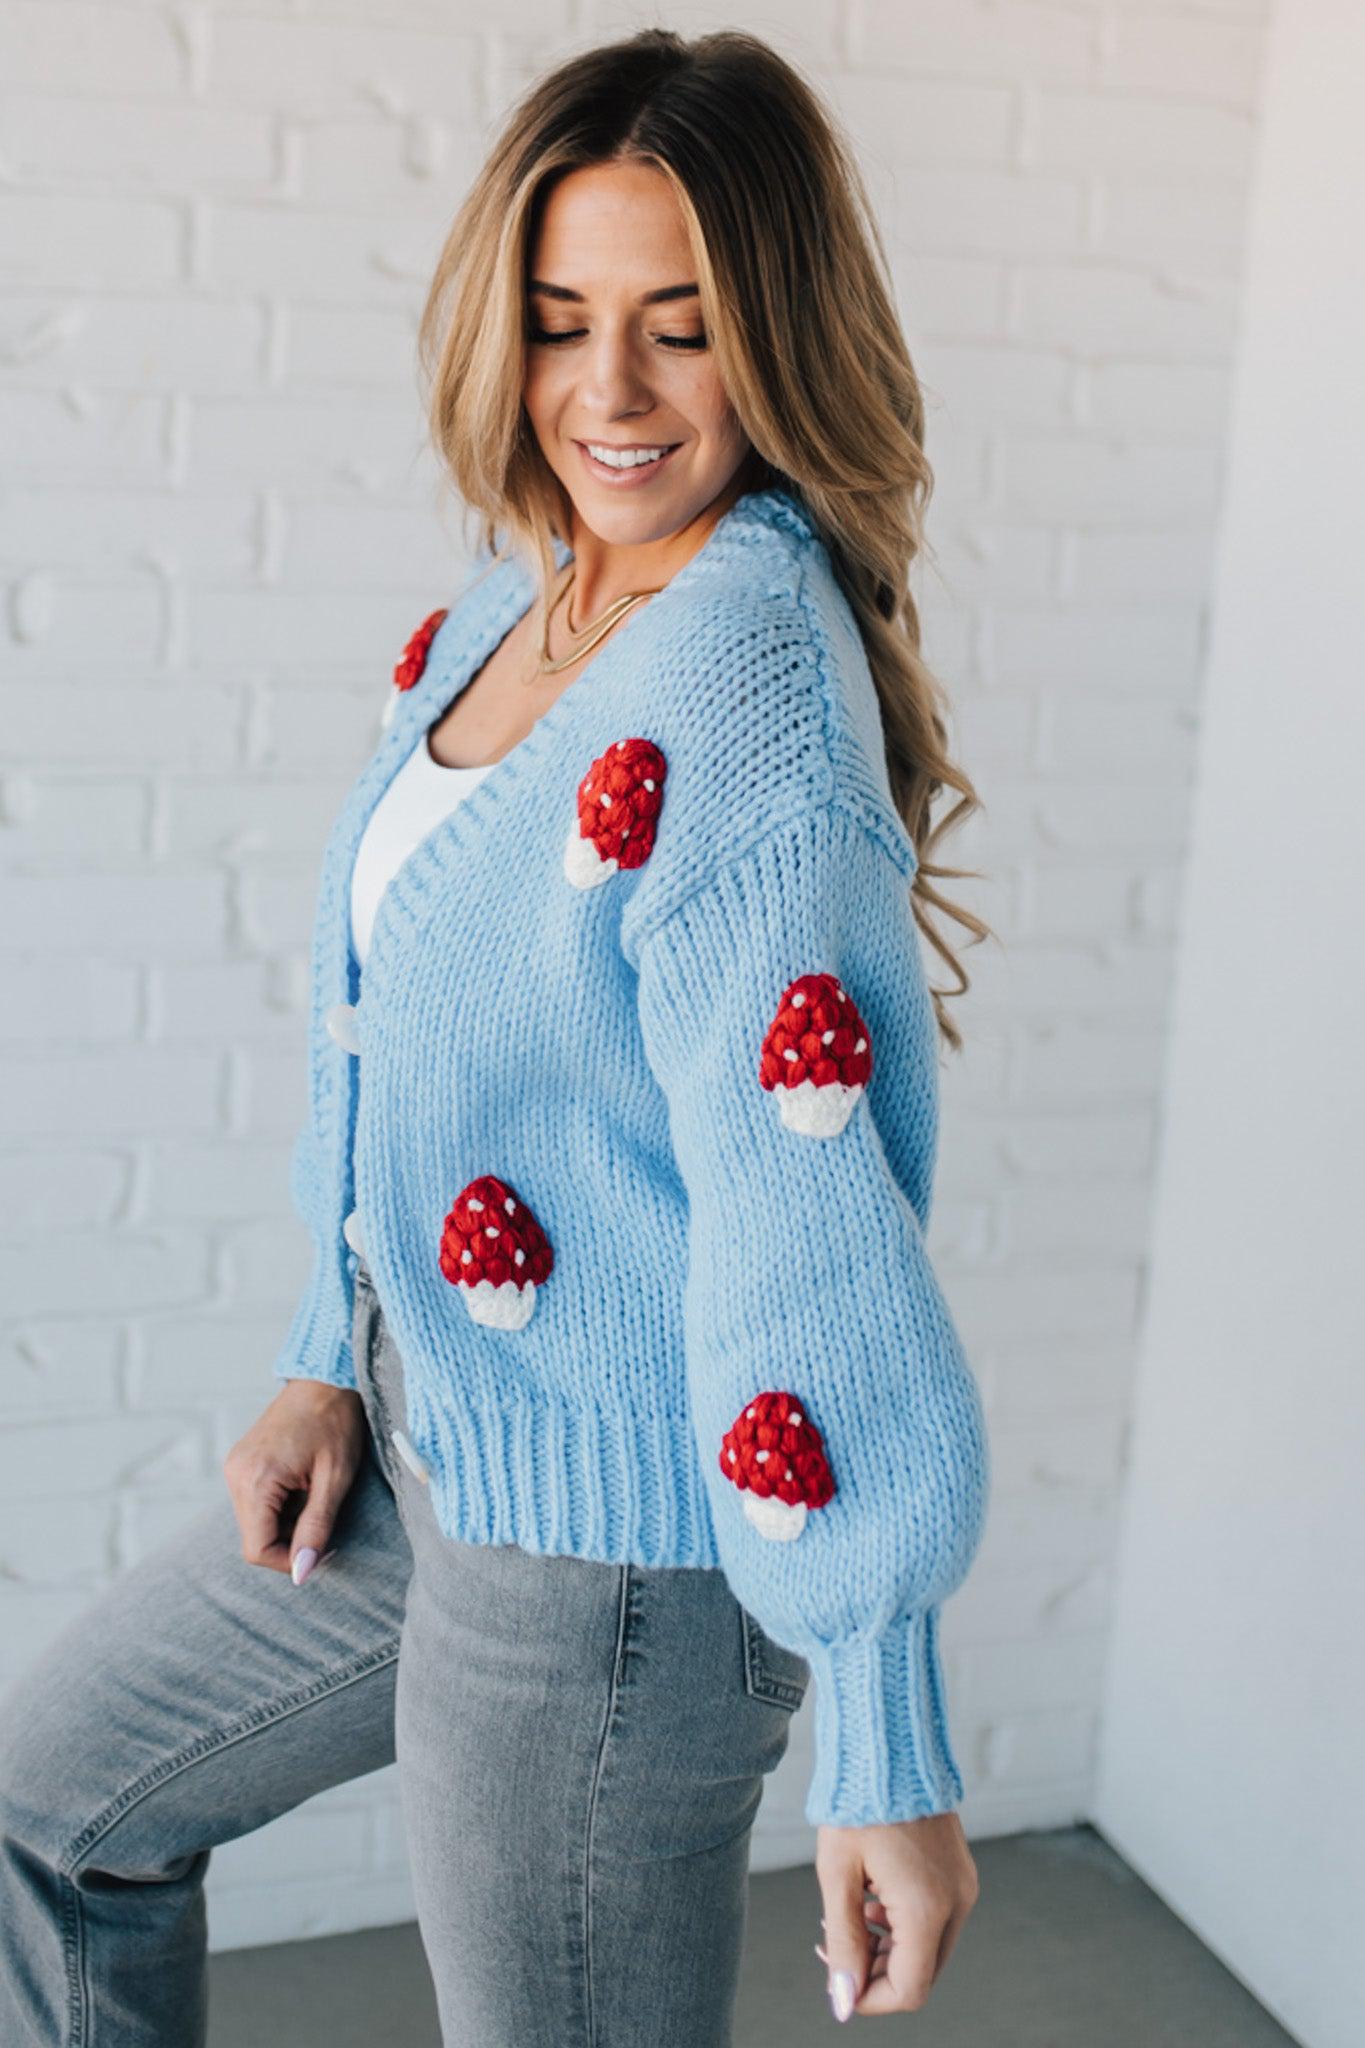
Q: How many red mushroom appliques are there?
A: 5